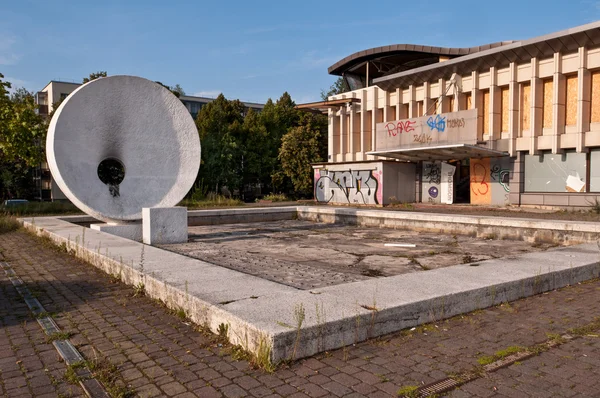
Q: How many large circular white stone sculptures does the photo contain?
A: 1